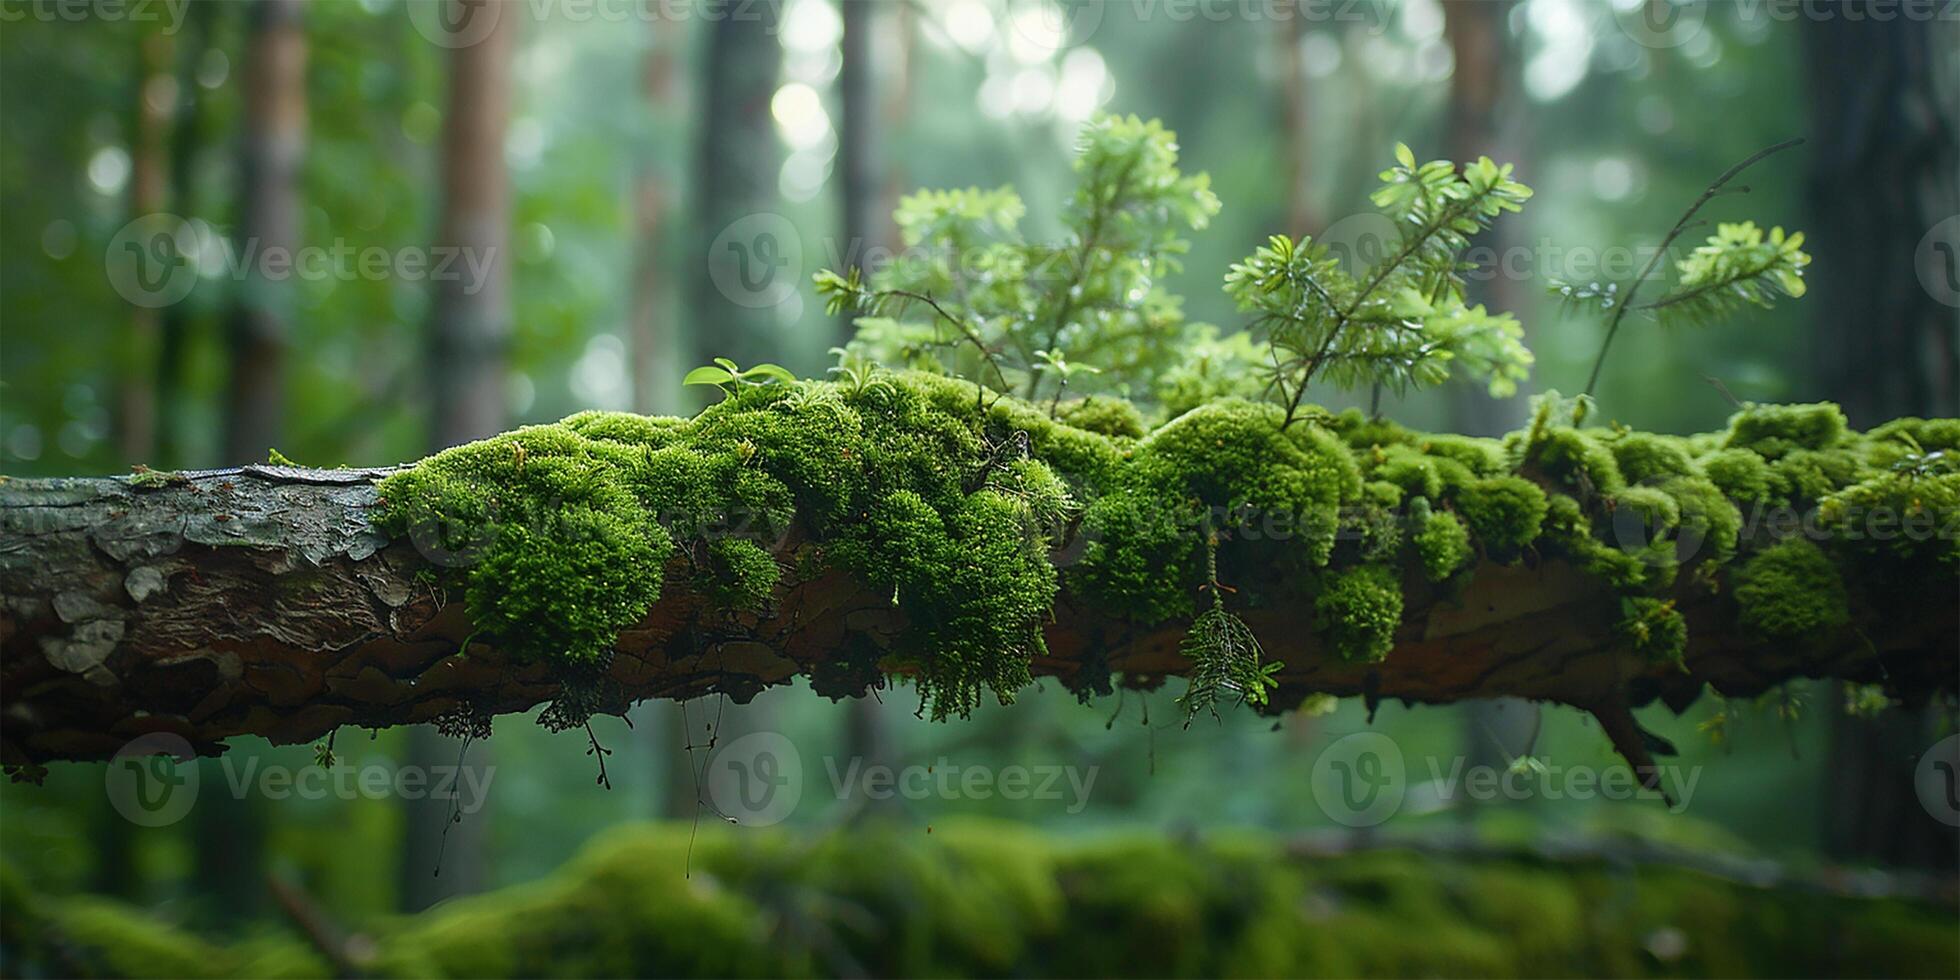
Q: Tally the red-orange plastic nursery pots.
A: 0